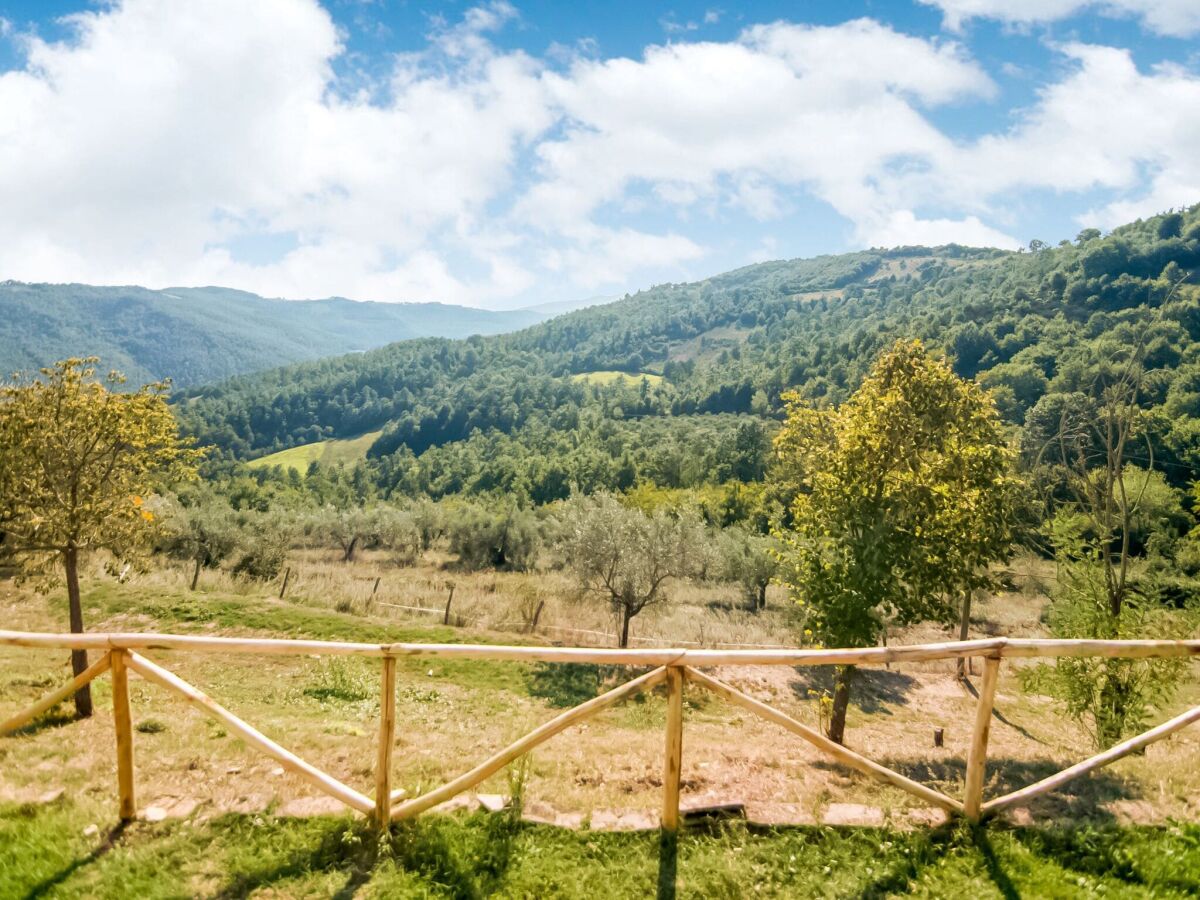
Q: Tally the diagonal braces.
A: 5